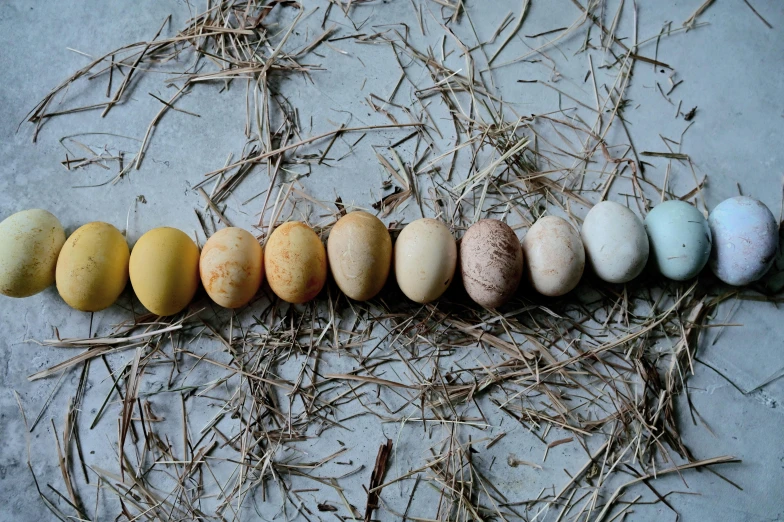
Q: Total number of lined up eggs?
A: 12